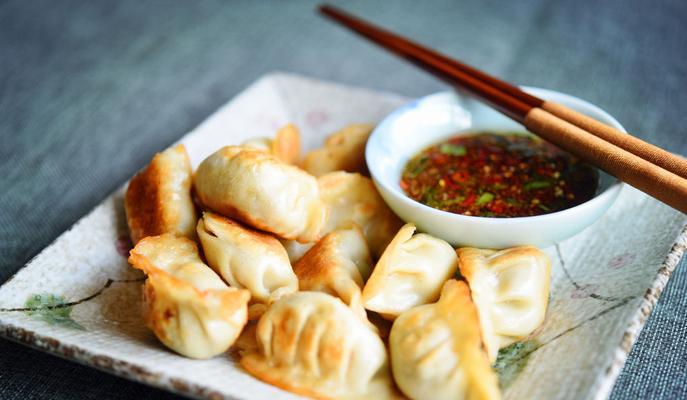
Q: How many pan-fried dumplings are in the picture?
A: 12